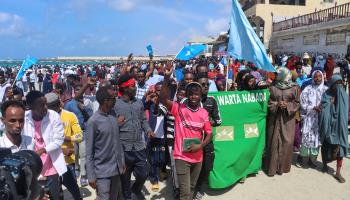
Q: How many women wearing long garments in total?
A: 3